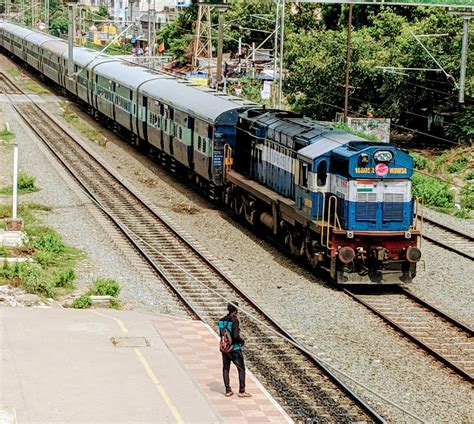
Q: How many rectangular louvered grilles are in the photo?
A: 2